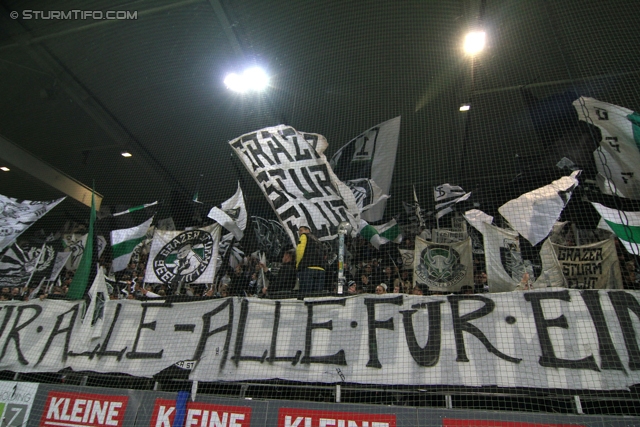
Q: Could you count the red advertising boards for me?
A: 4